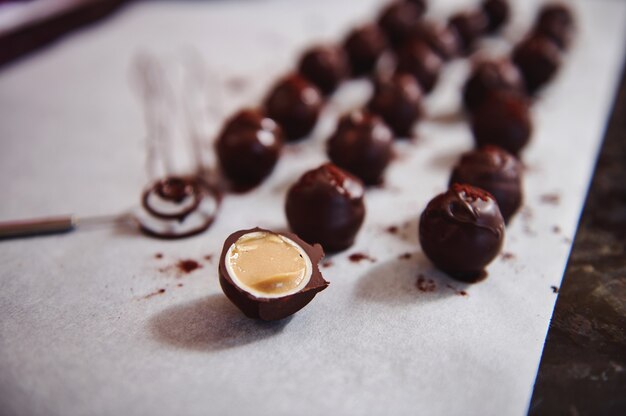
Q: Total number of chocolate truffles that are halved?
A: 1